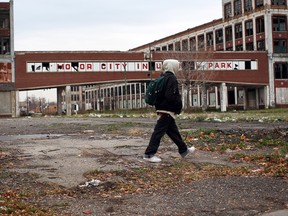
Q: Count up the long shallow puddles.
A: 1